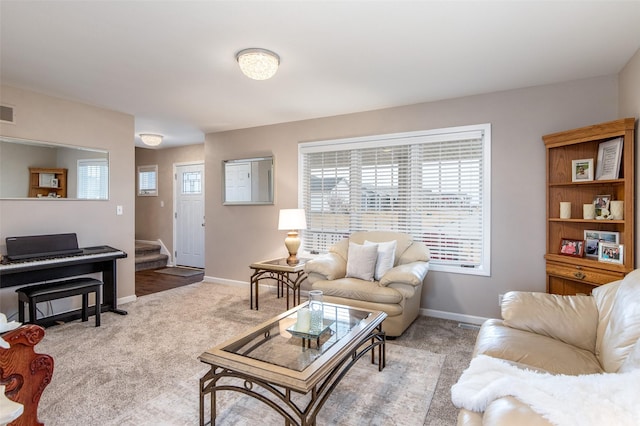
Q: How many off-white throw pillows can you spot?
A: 2